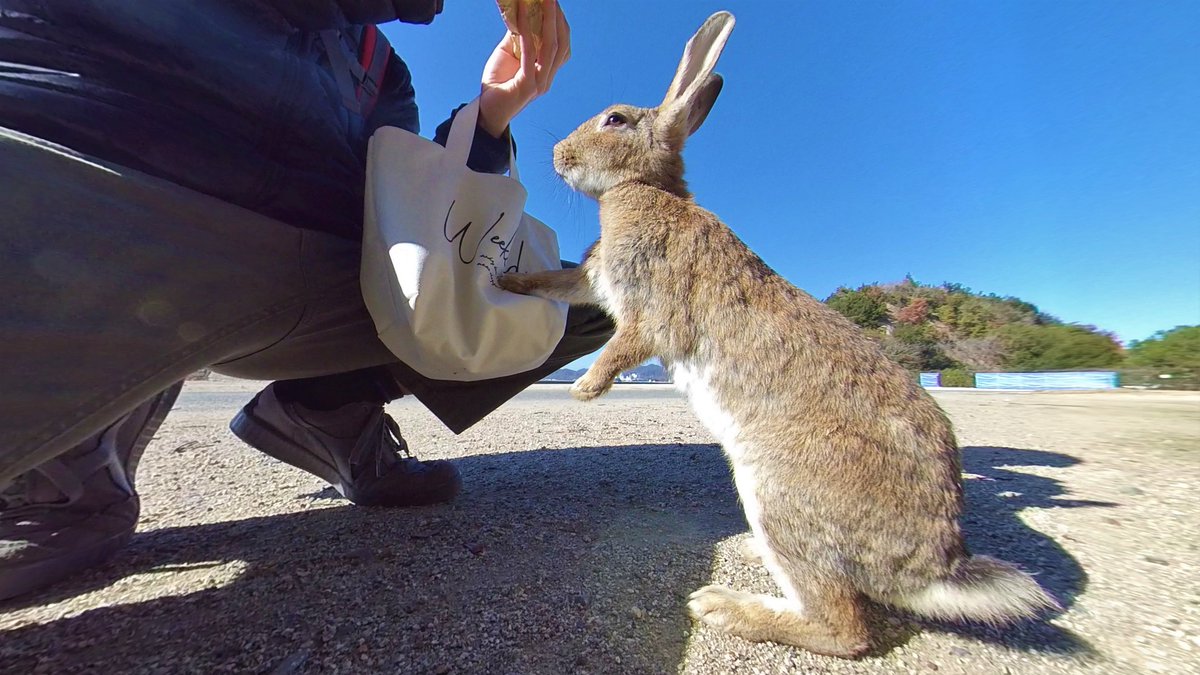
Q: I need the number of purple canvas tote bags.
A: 0